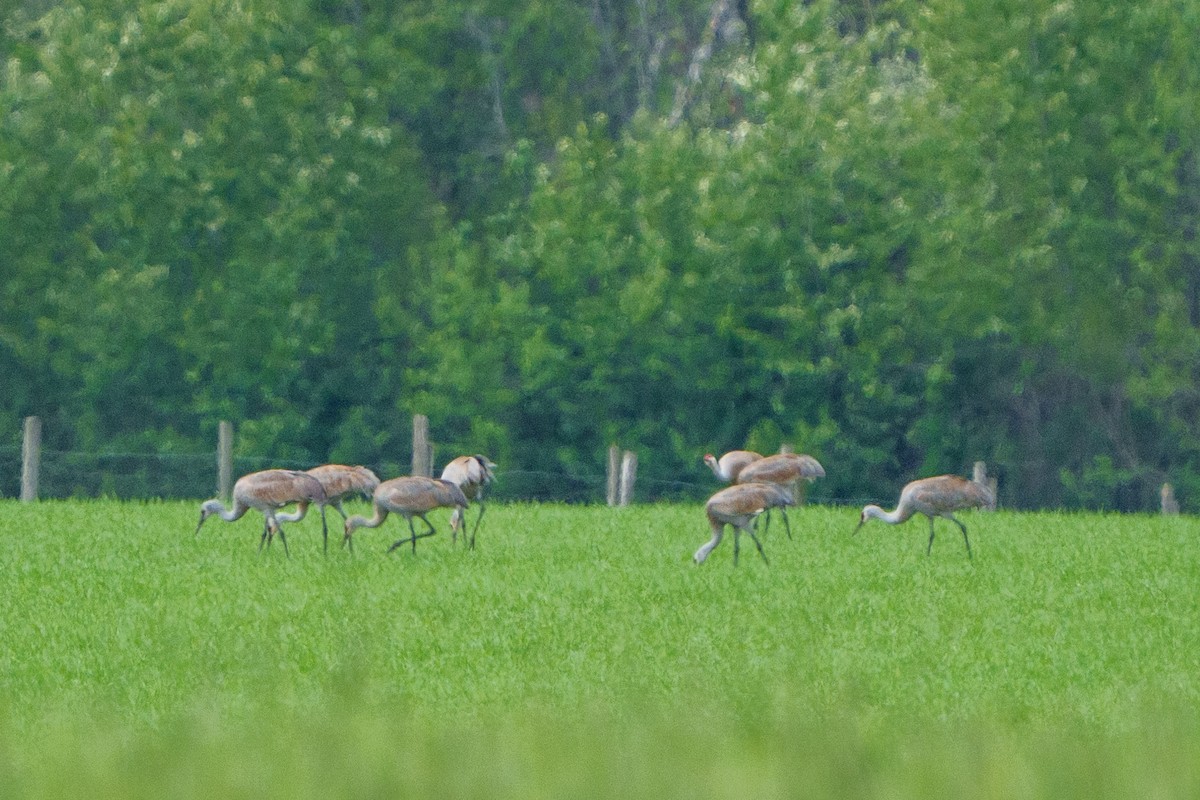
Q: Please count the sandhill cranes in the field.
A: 8